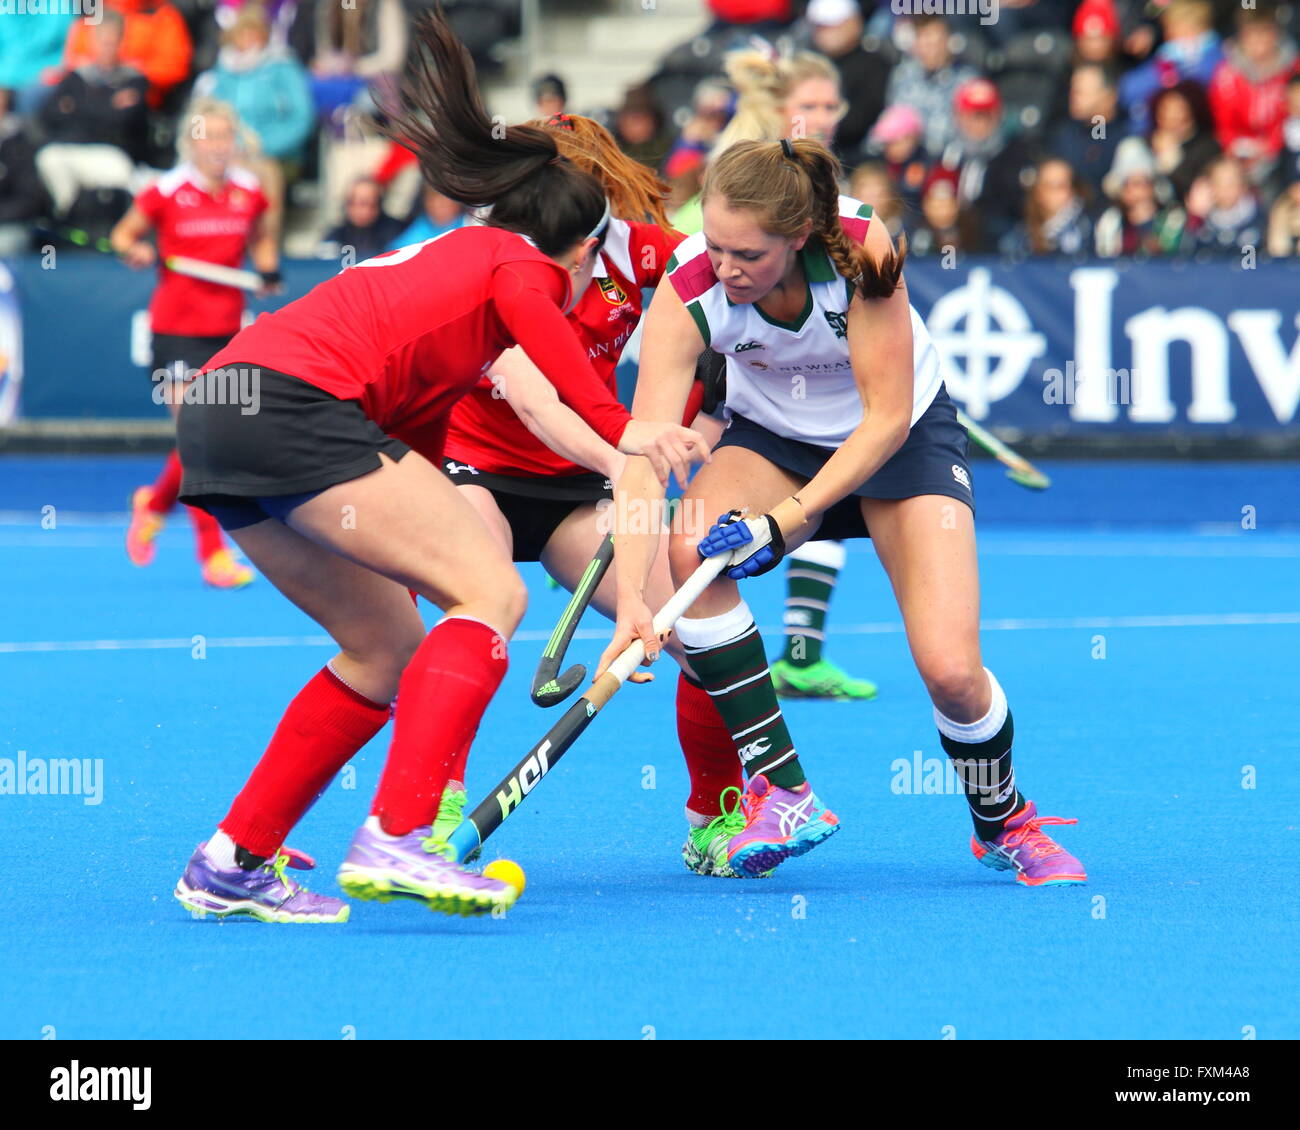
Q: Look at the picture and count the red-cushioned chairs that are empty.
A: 0